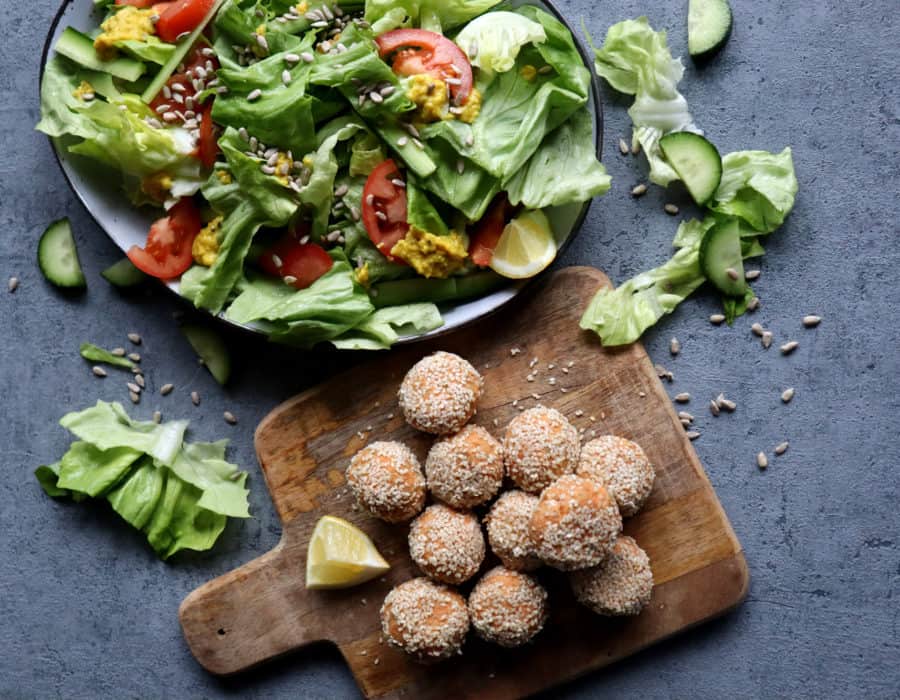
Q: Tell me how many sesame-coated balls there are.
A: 11